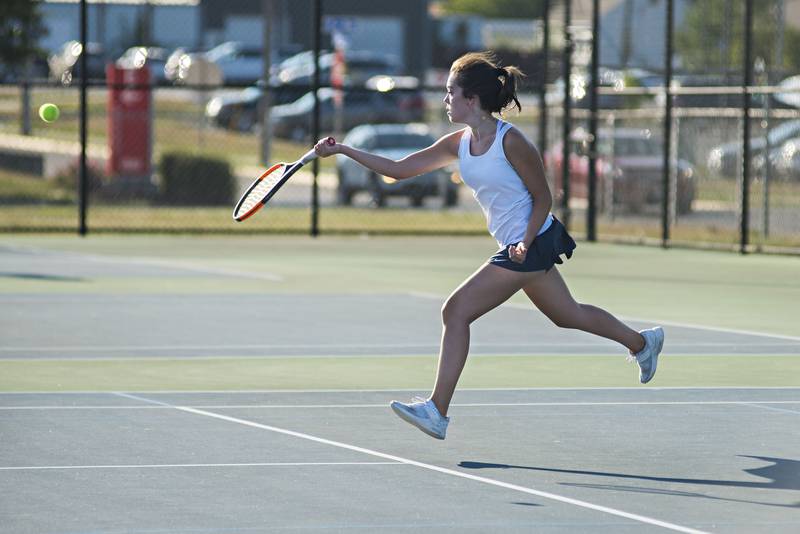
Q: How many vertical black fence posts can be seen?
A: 7